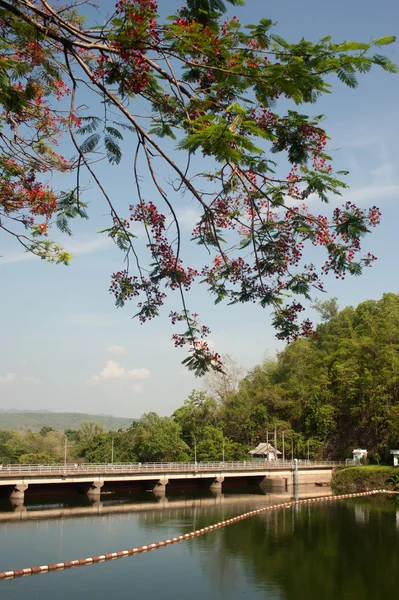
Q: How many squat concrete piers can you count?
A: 4